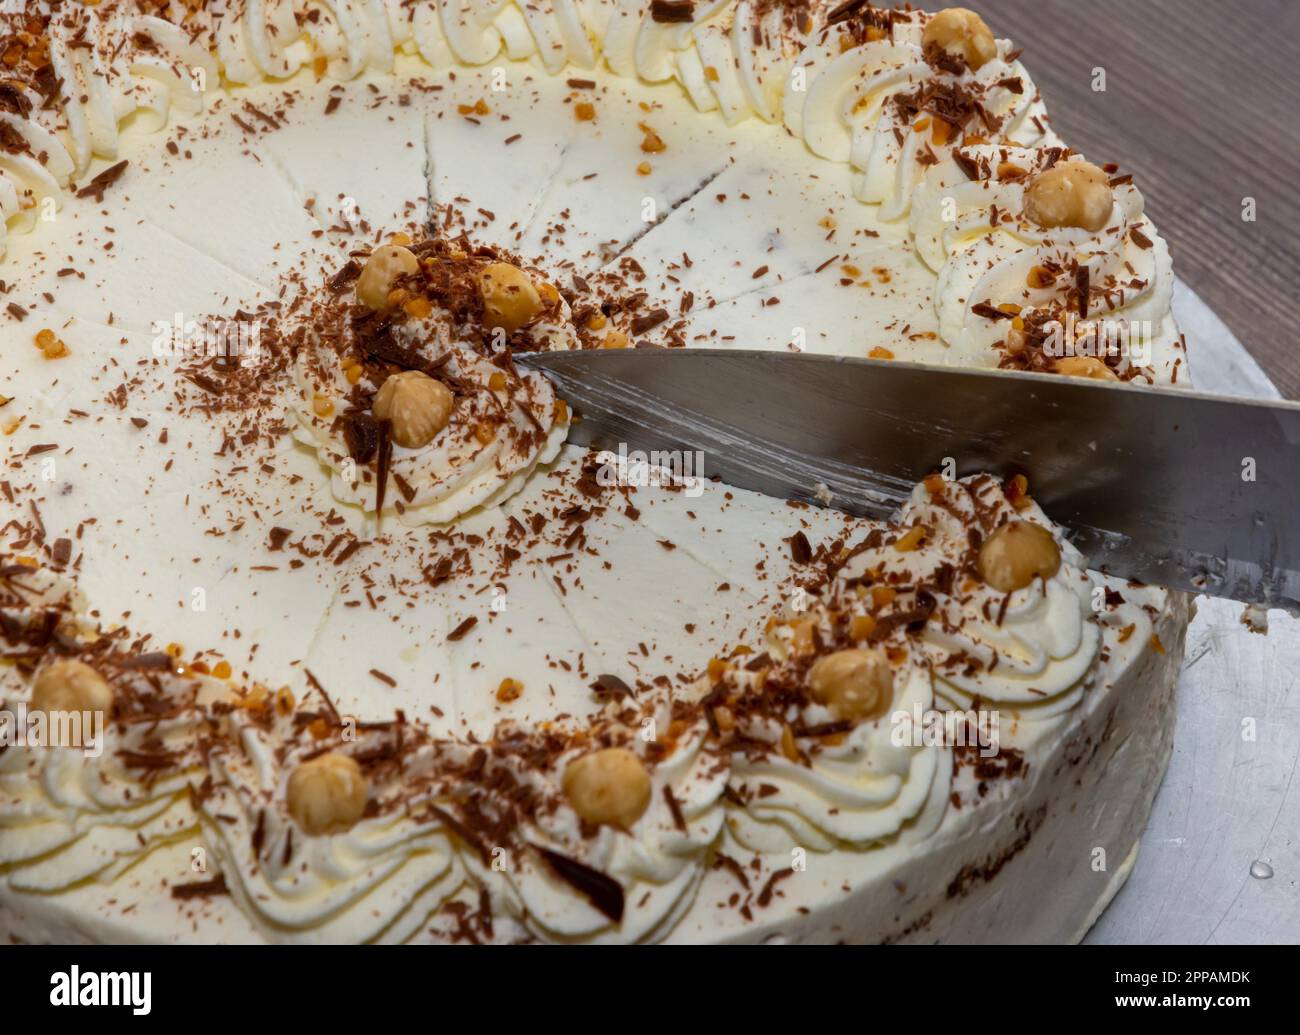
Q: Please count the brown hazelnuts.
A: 11